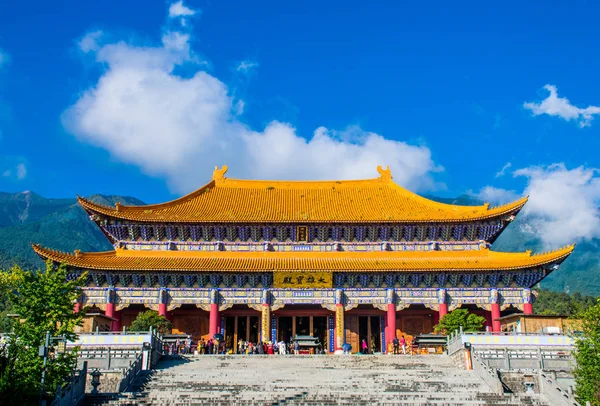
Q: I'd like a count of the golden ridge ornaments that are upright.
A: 2